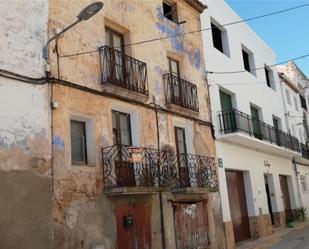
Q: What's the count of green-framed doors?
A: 3